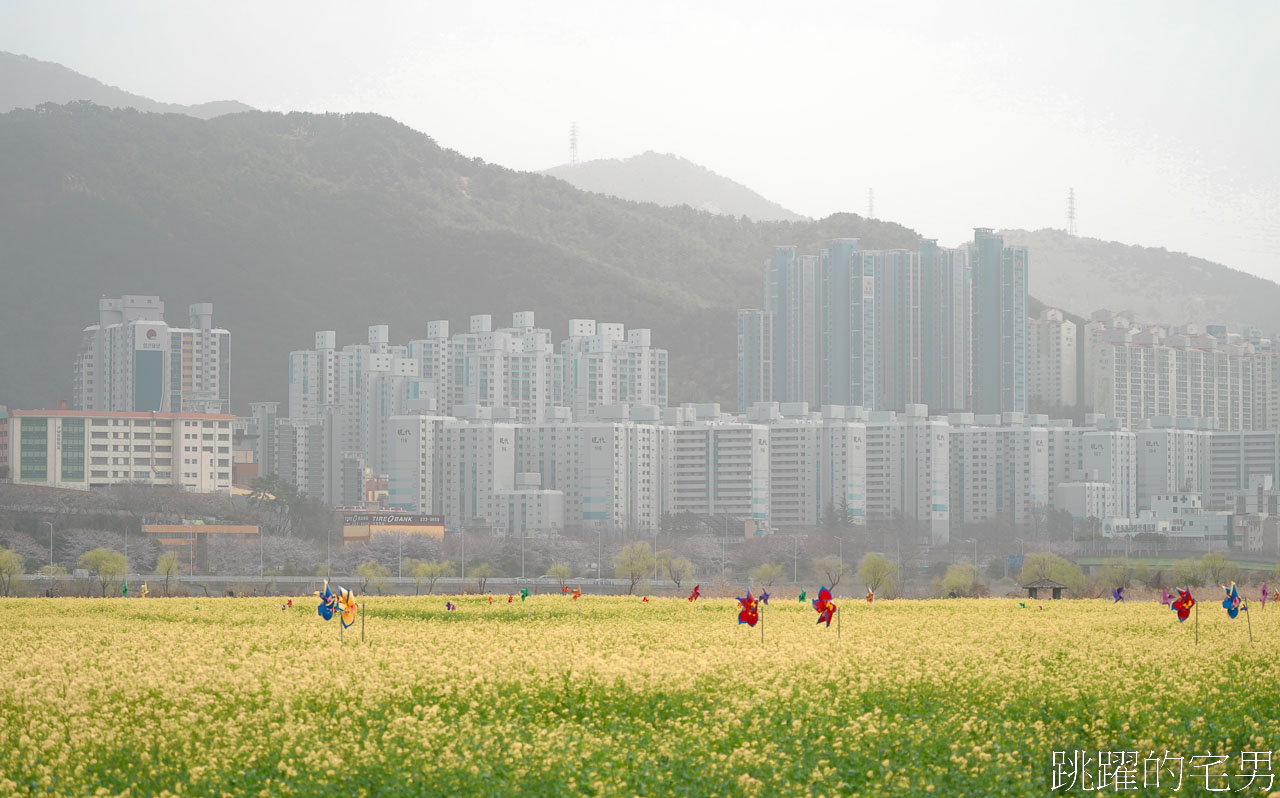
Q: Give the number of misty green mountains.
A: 4